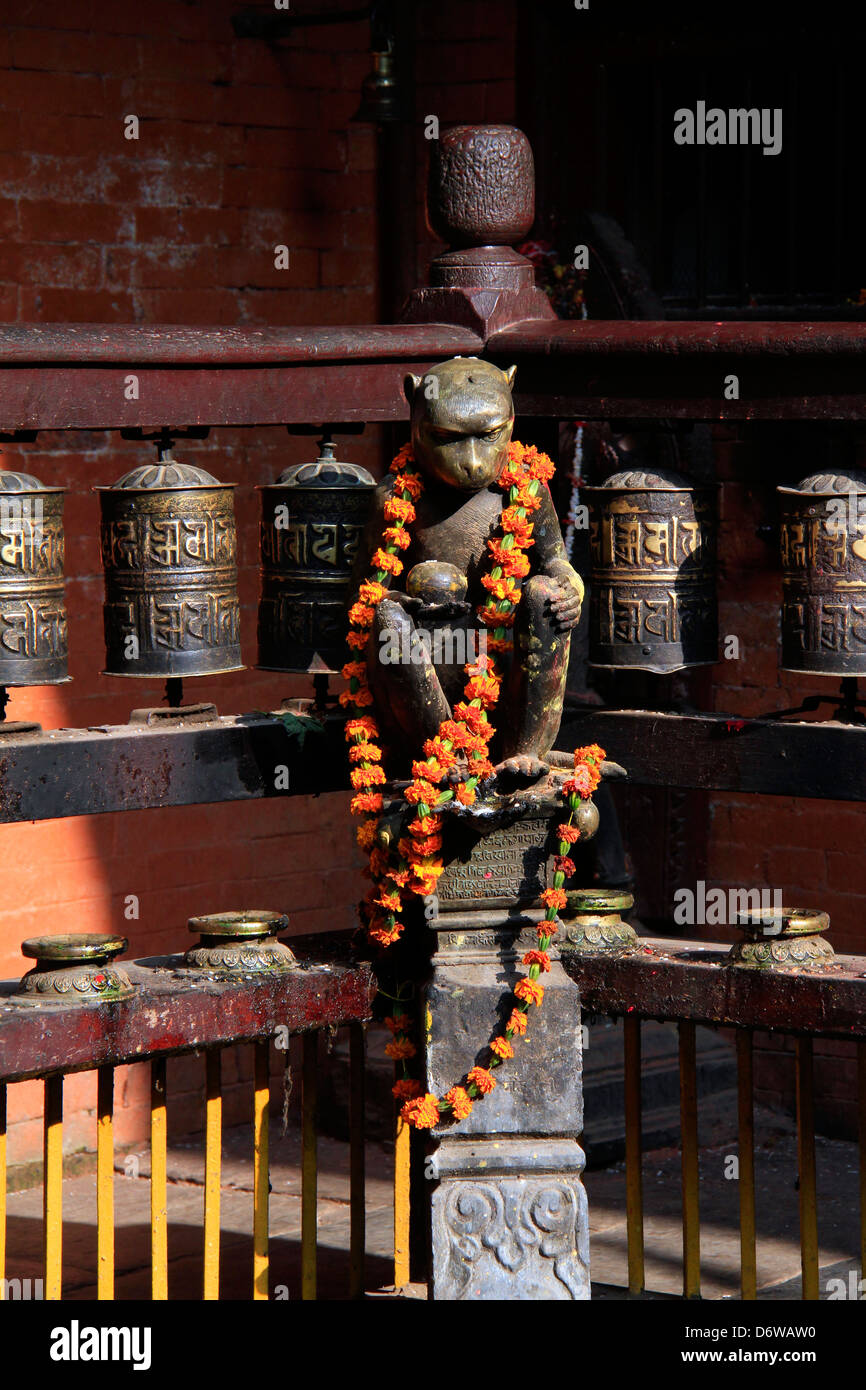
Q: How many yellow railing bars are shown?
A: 14